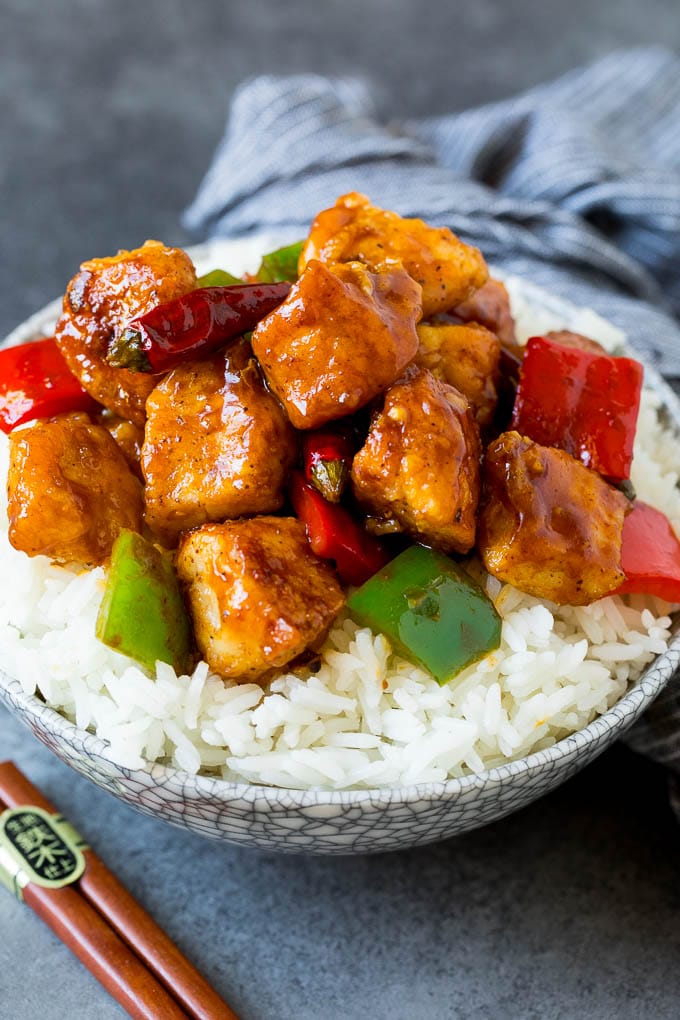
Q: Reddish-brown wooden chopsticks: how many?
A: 2